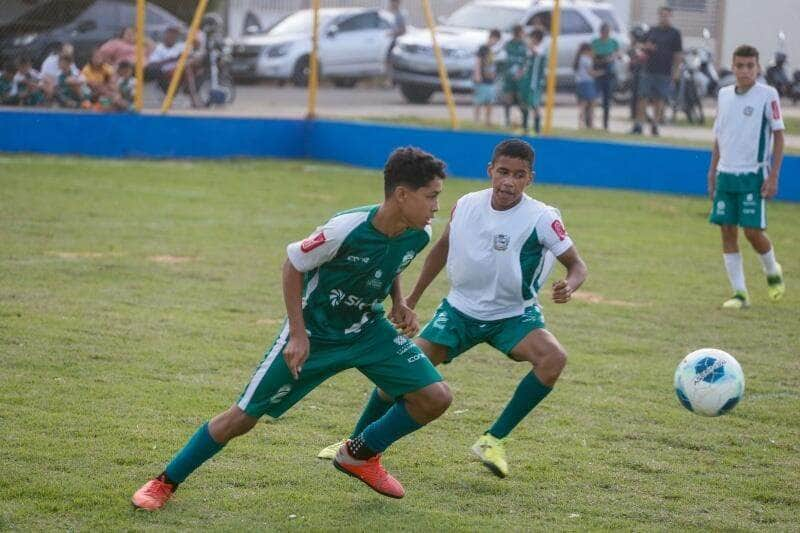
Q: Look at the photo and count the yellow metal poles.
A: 5